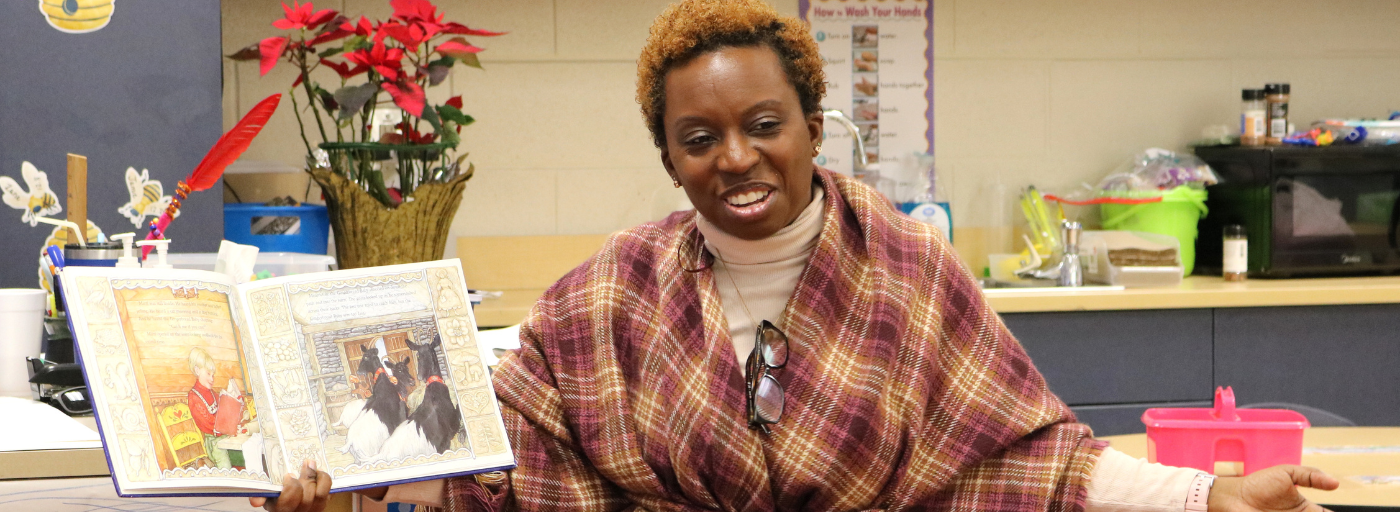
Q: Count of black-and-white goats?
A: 3